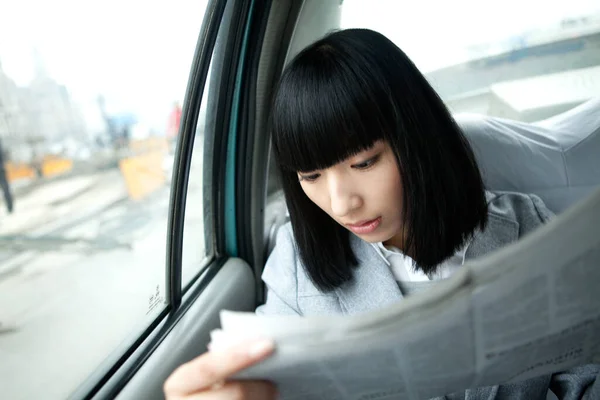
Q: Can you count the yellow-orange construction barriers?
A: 3